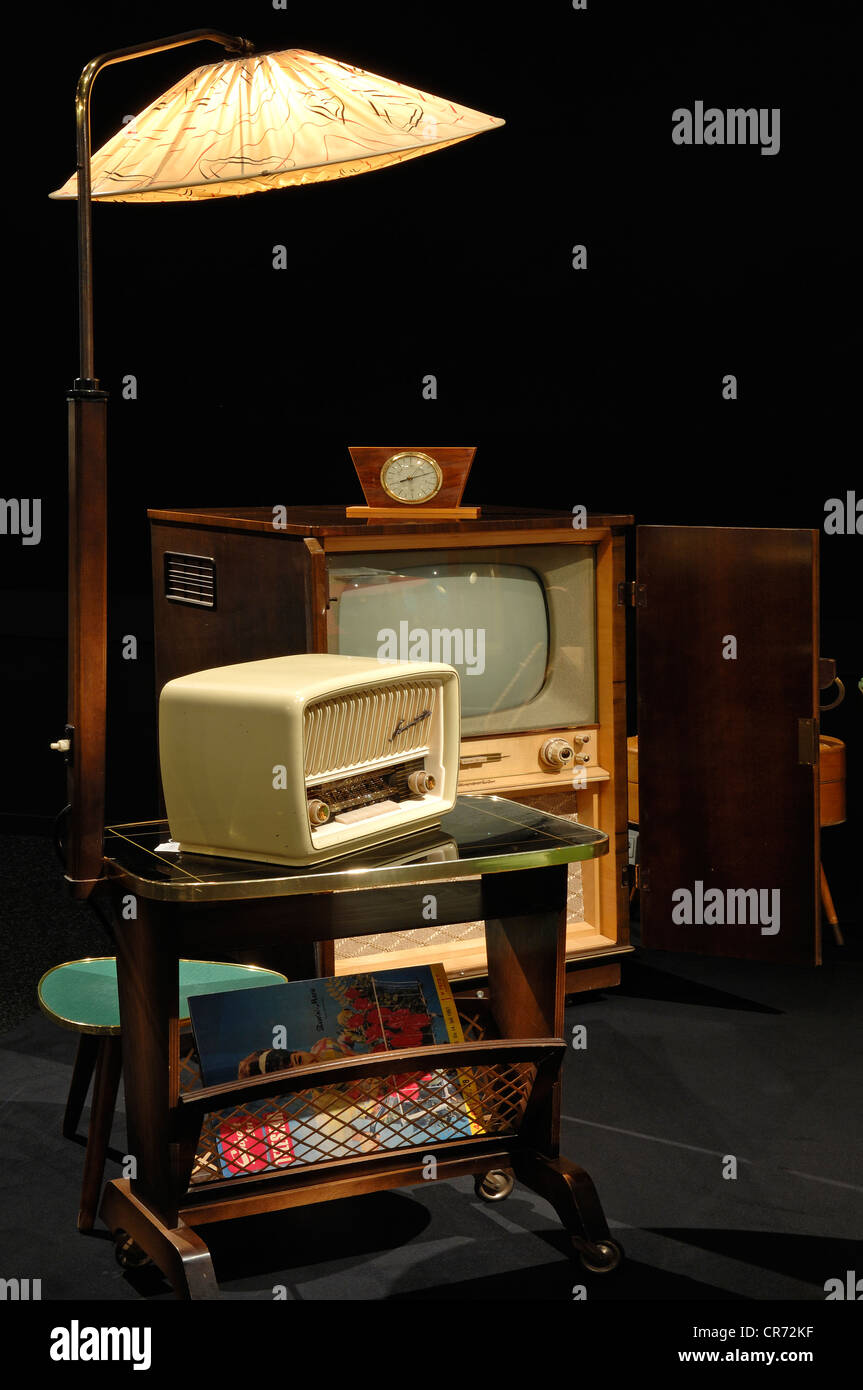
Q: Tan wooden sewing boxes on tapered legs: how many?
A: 1